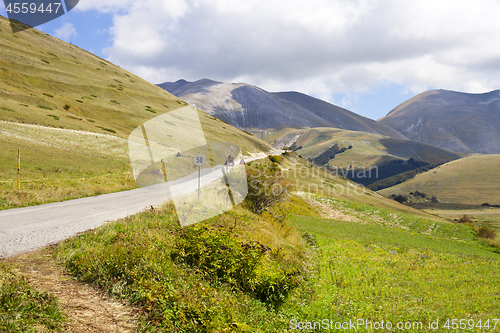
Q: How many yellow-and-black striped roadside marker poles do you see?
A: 2